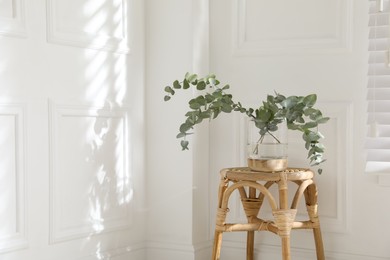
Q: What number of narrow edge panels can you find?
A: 2